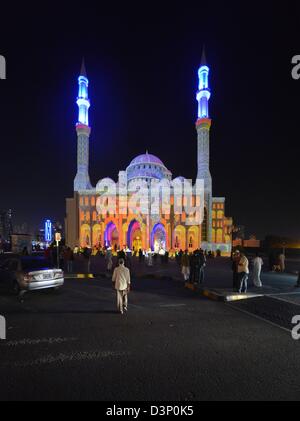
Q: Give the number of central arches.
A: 3